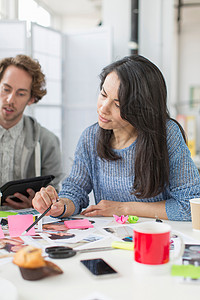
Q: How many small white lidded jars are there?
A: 0